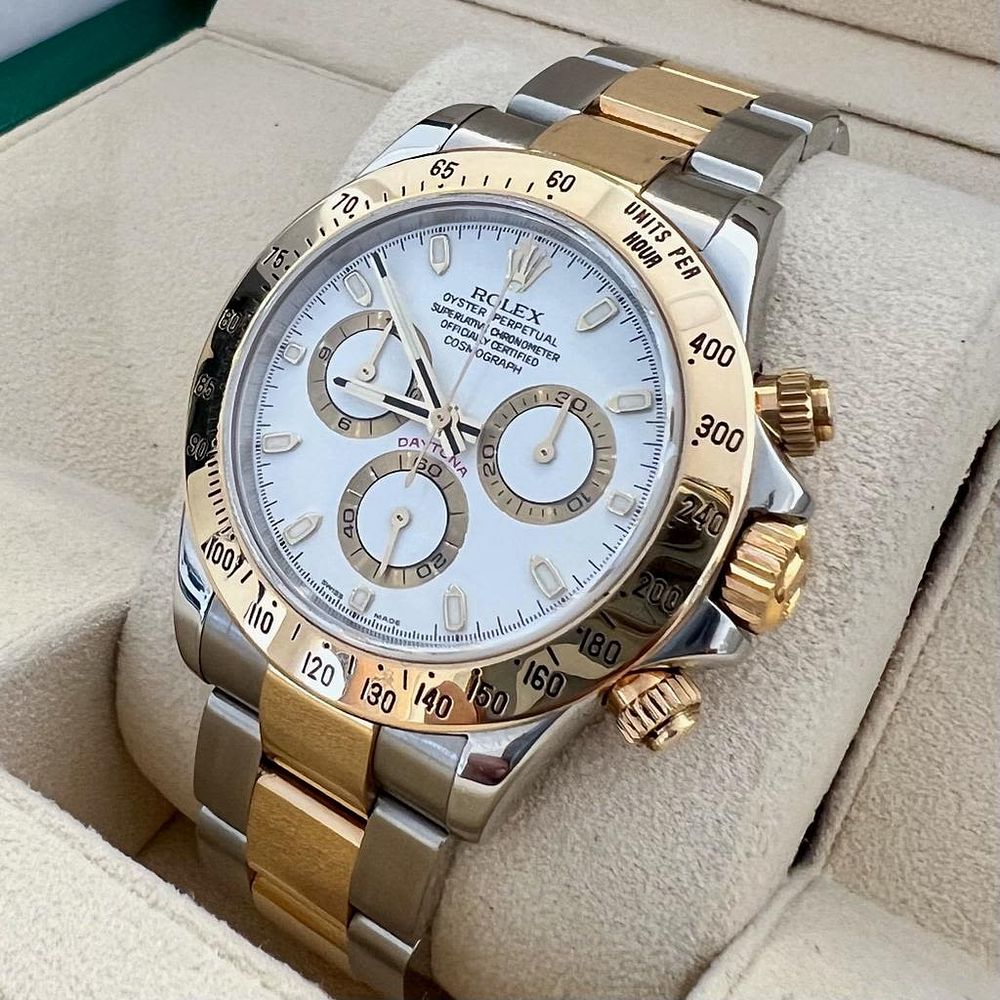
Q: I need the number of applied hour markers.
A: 11